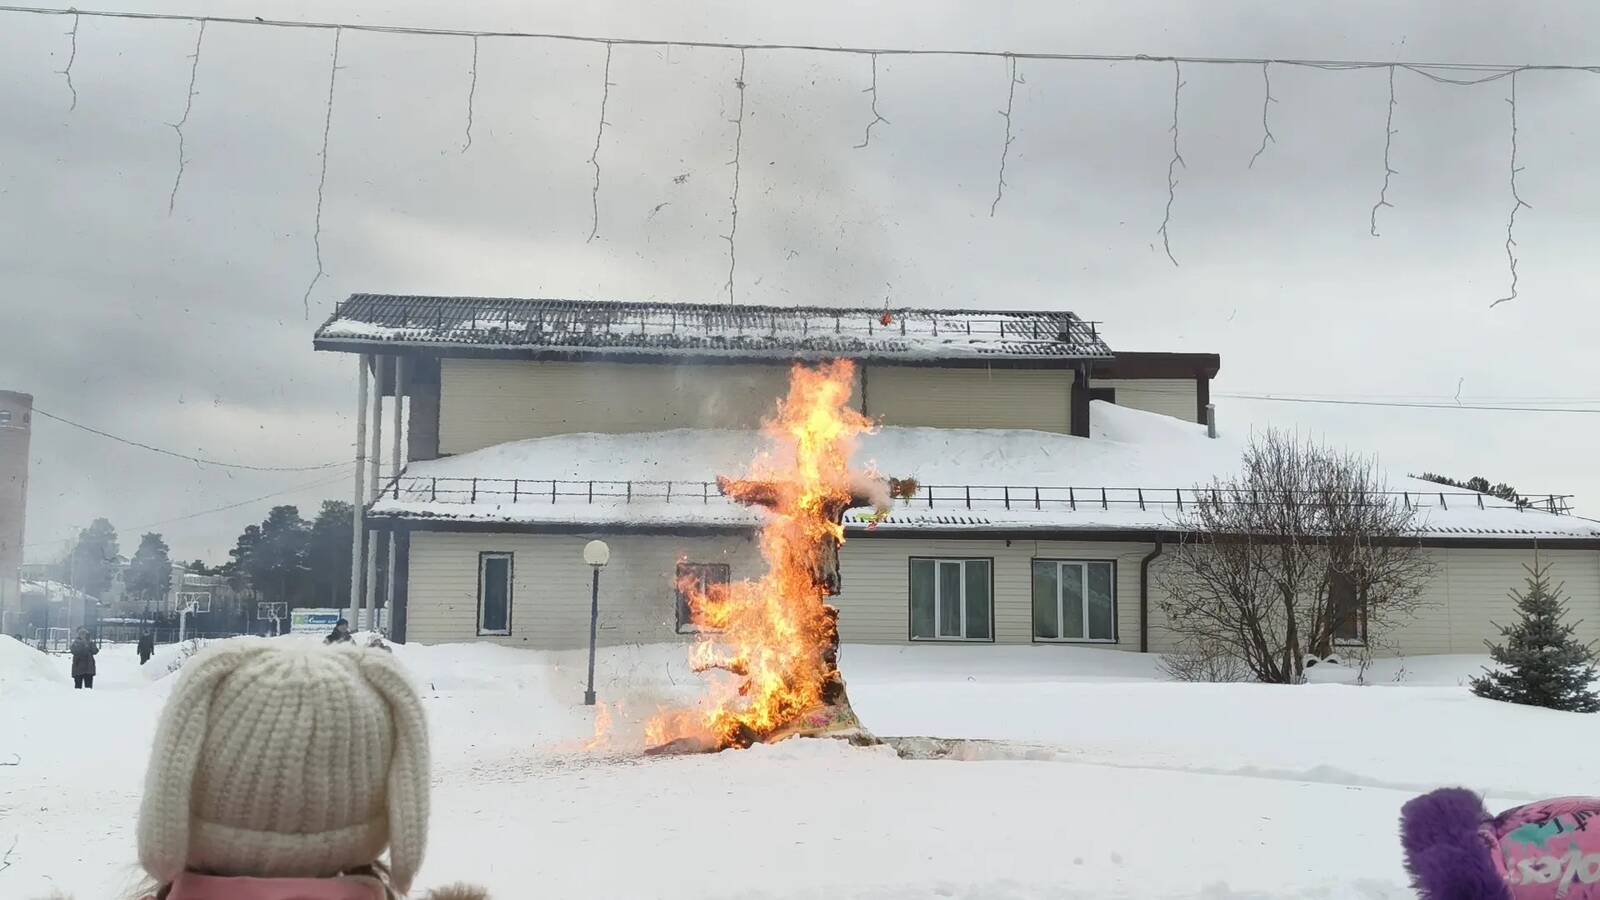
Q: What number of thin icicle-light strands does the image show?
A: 12